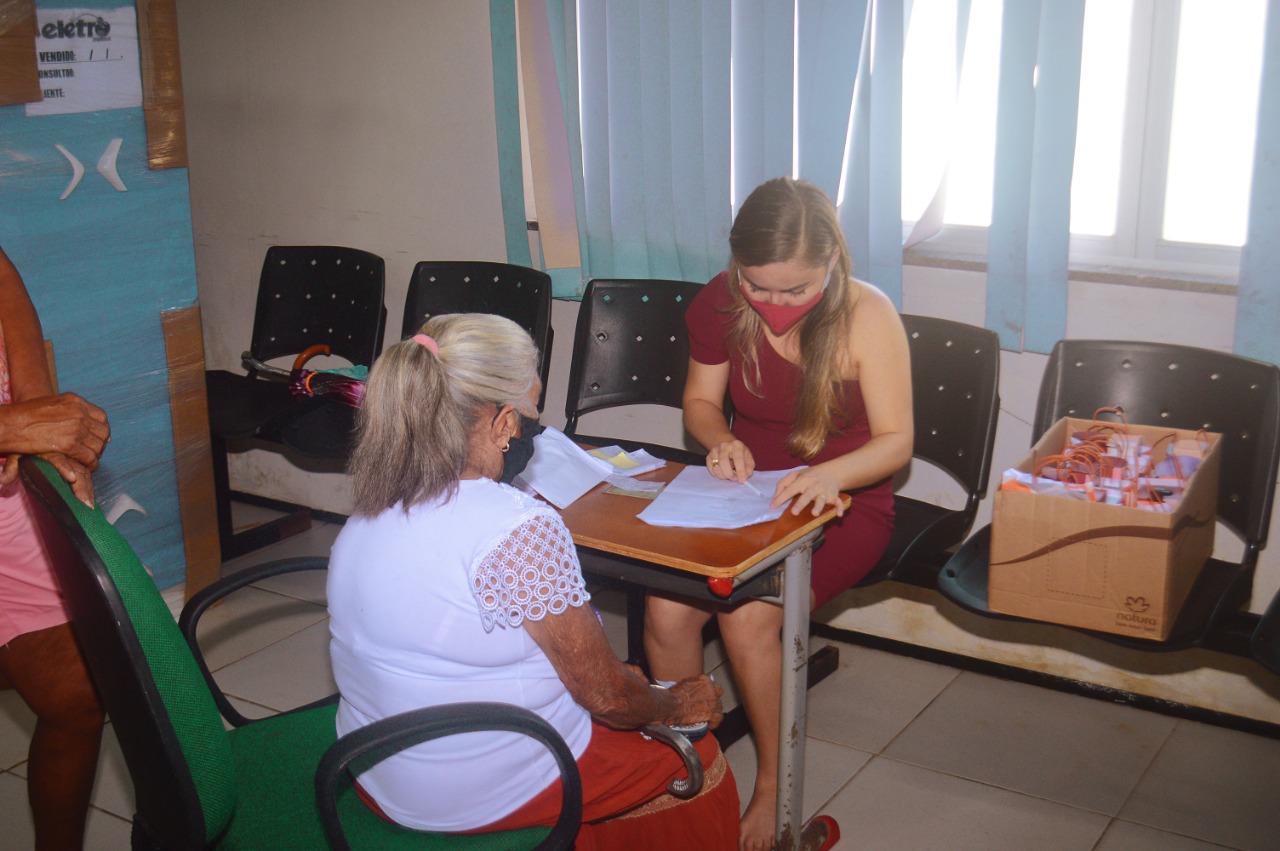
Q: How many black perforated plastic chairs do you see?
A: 5